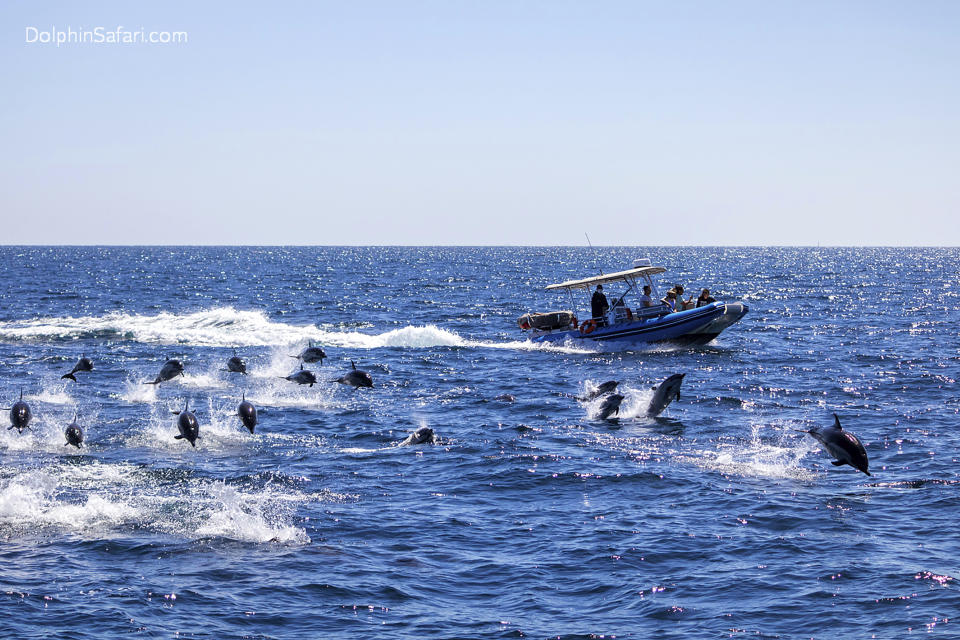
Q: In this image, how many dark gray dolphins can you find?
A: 15